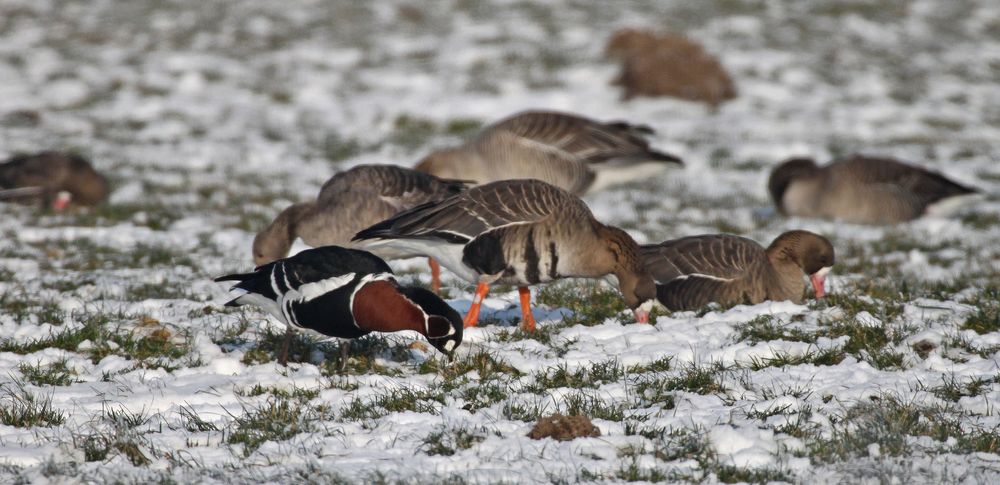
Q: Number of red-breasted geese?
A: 1